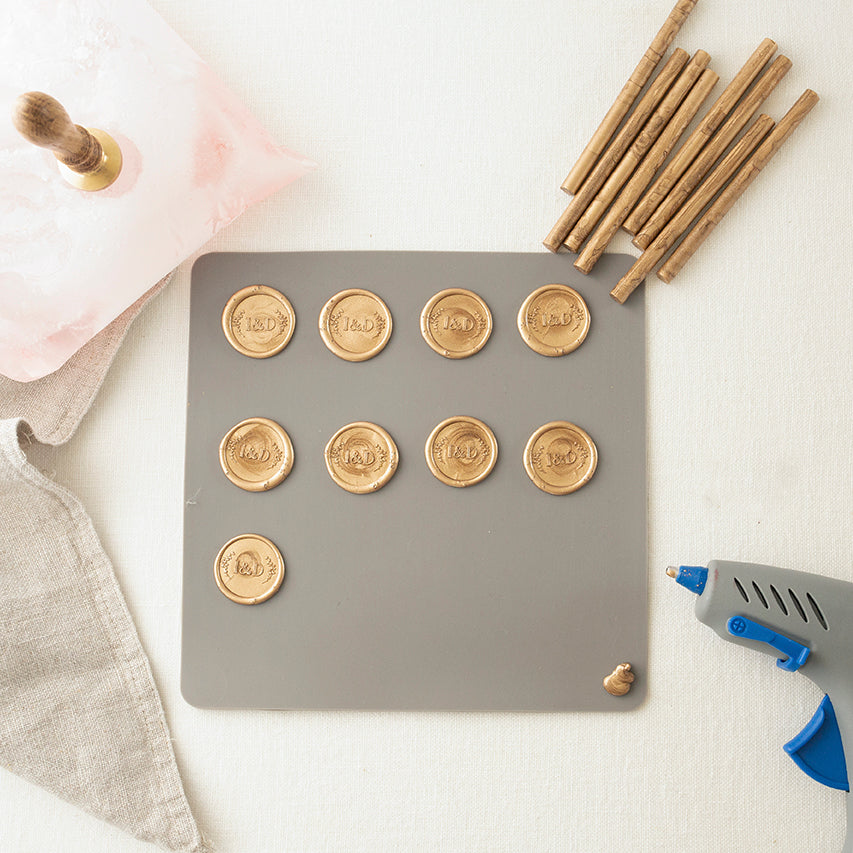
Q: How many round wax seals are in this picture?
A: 9